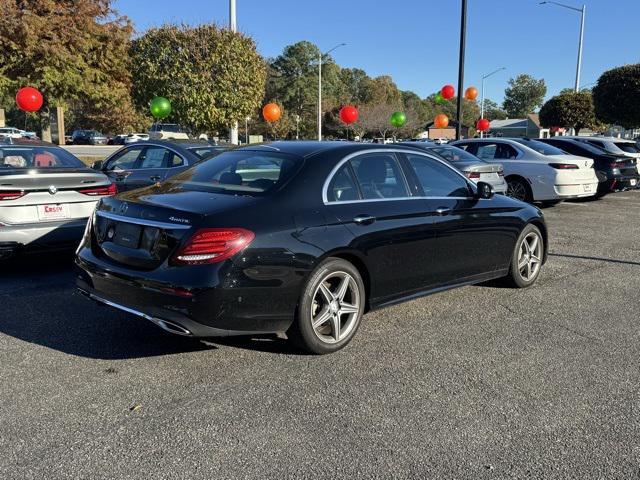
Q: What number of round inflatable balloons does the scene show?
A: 10